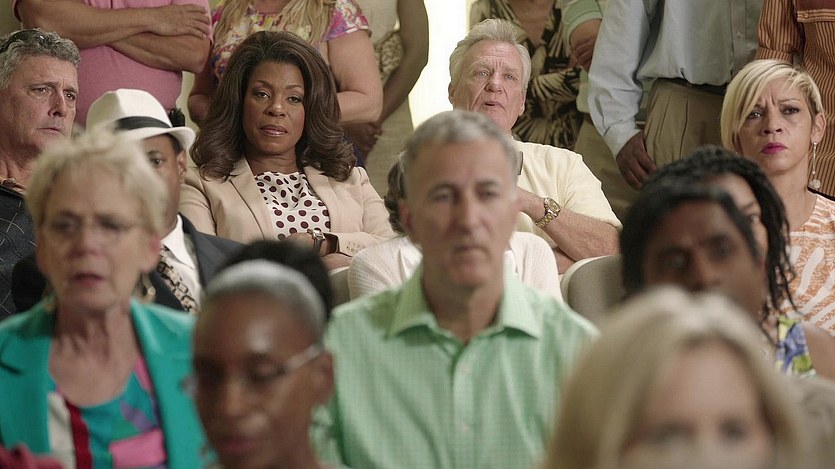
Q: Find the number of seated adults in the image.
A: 12